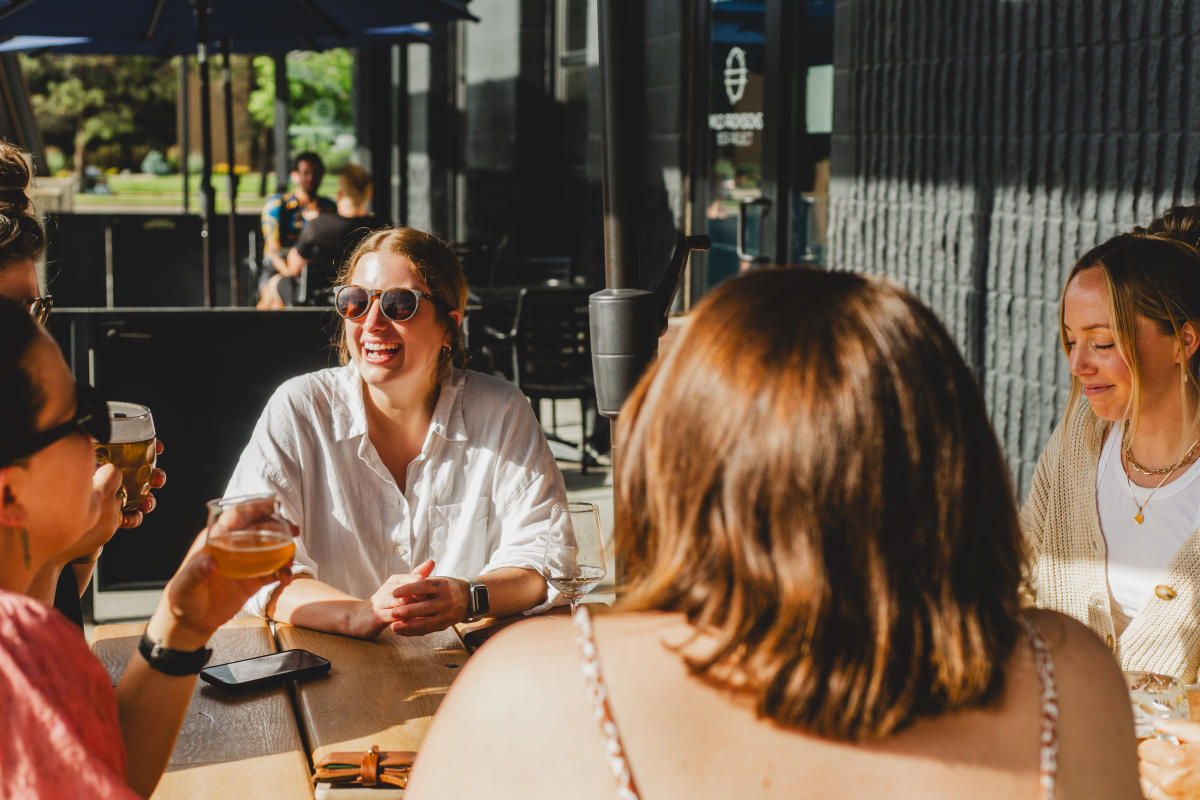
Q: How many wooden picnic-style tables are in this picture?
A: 1